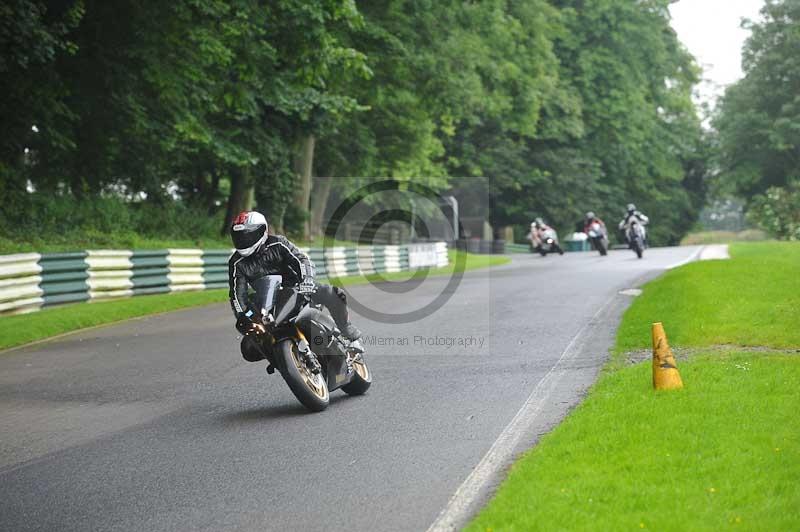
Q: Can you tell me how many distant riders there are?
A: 3